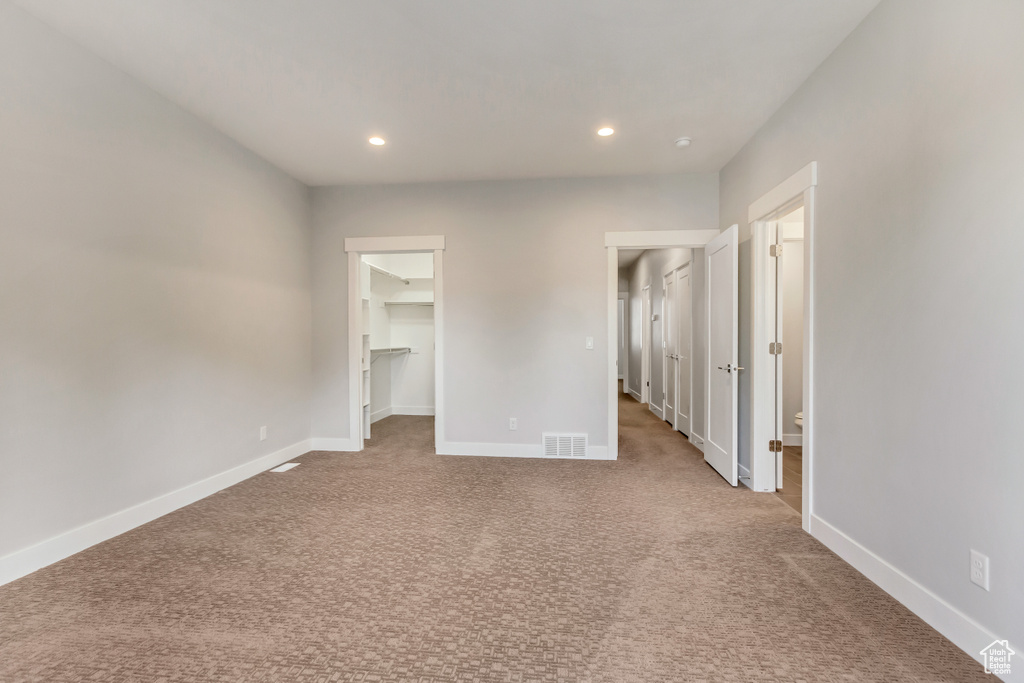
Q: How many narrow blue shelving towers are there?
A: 0